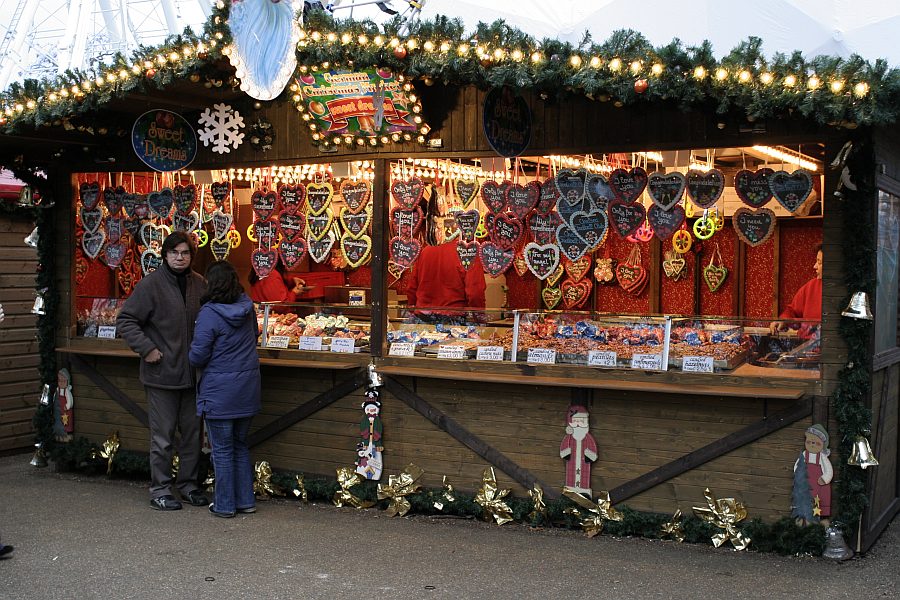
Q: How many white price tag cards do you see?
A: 11